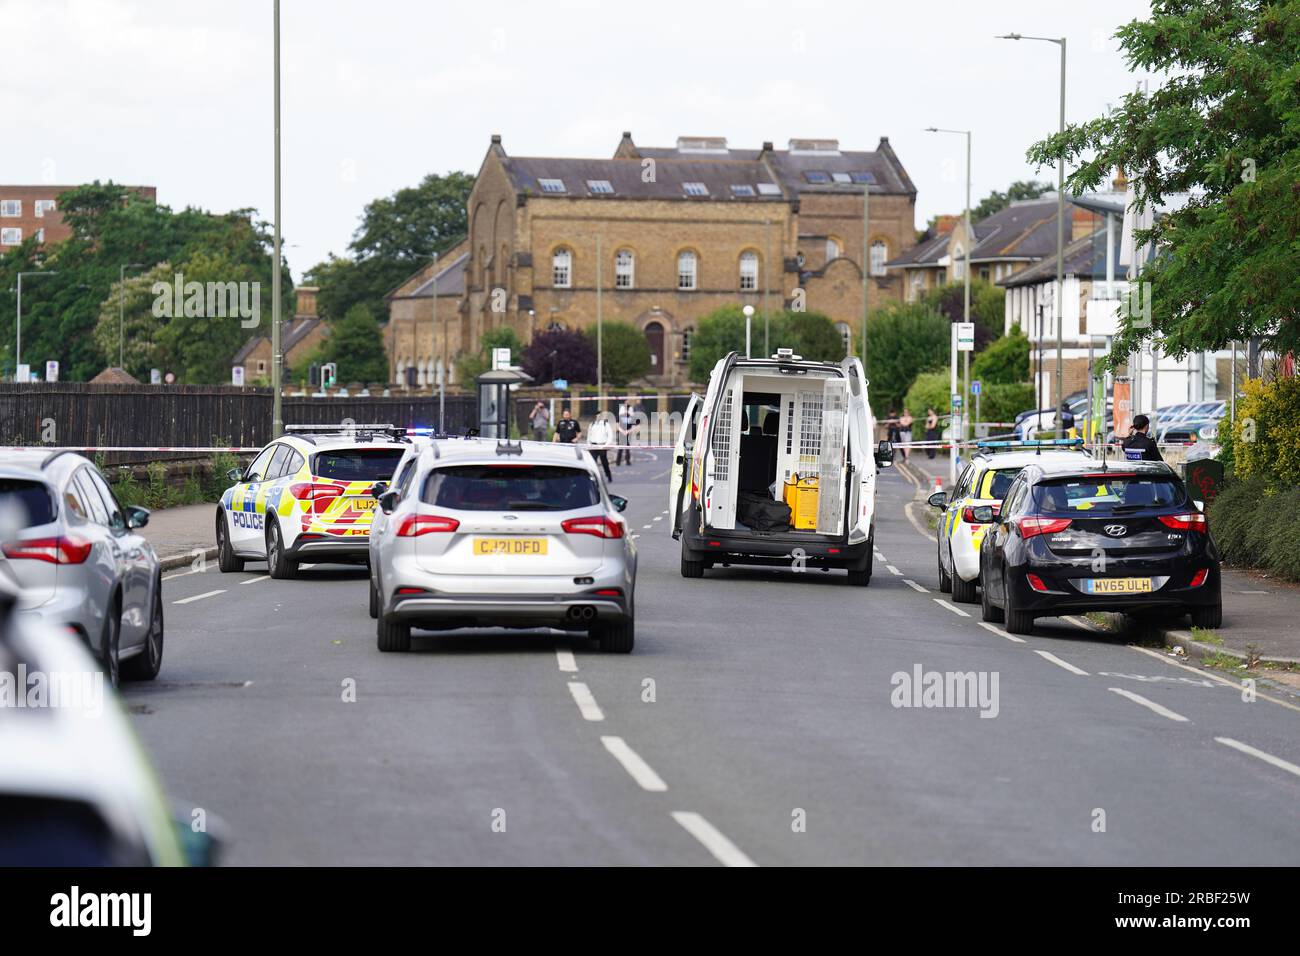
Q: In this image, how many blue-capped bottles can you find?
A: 0